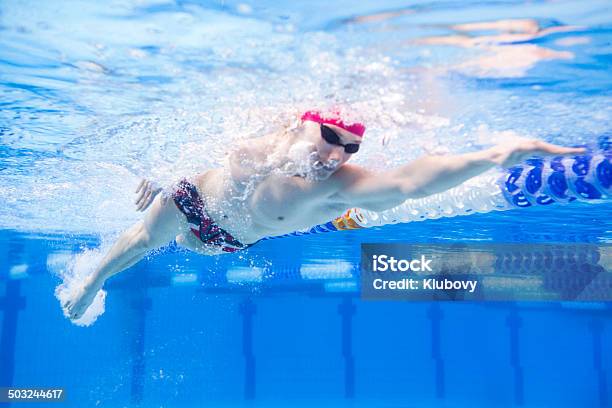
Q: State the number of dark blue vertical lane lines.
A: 7